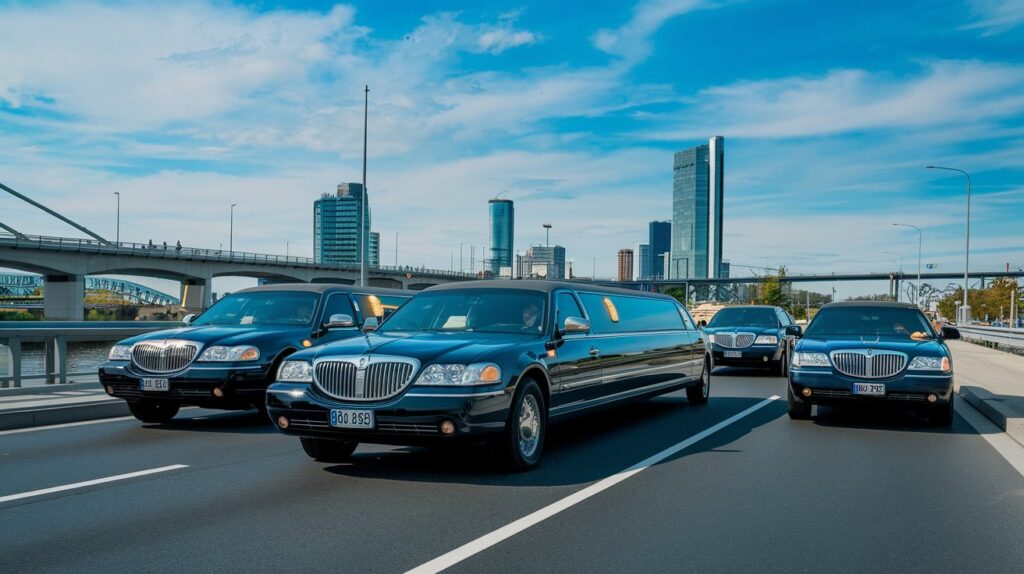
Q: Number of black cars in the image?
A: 4